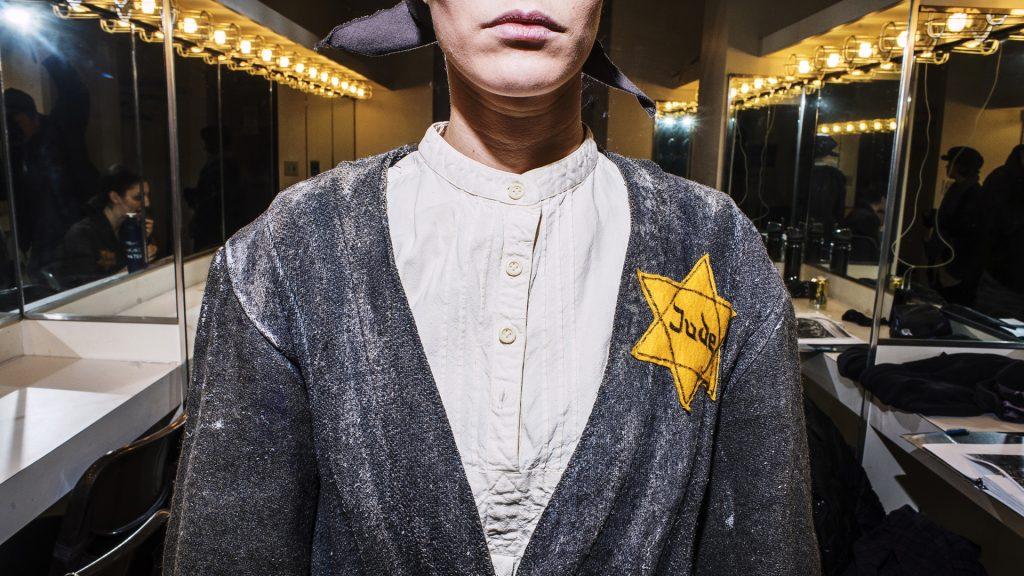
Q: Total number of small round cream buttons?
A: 3